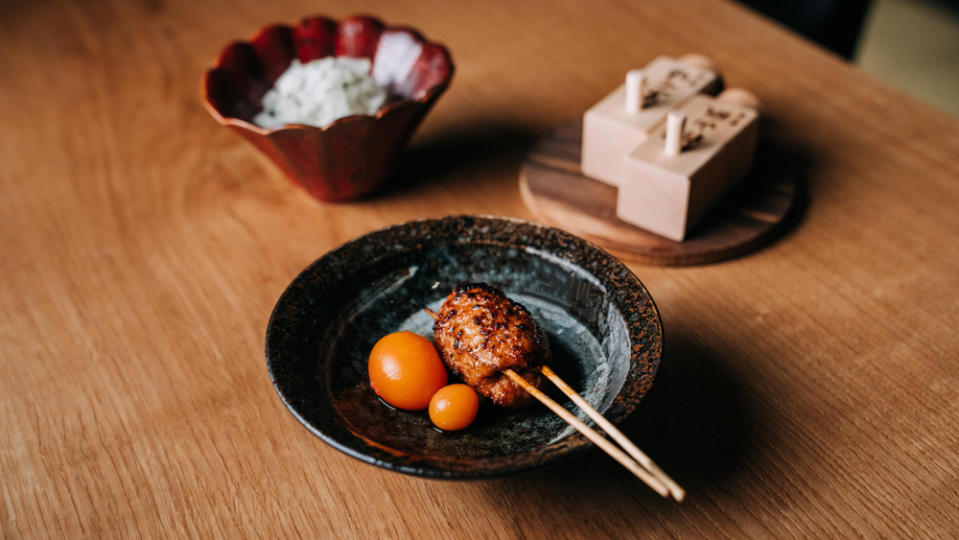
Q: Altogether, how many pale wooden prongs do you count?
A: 2